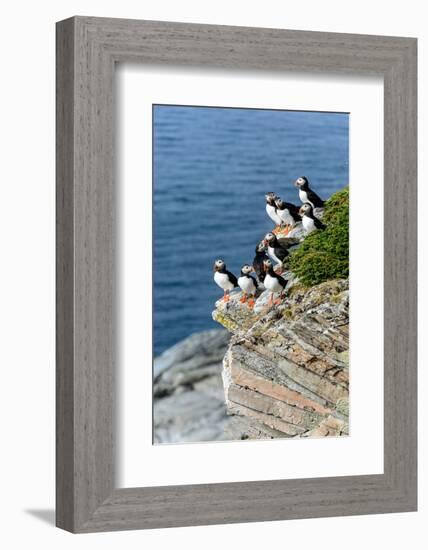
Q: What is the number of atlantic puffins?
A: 9